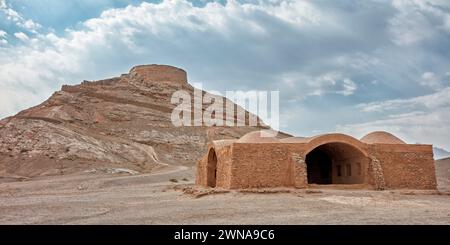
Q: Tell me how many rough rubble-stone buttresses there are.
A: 2